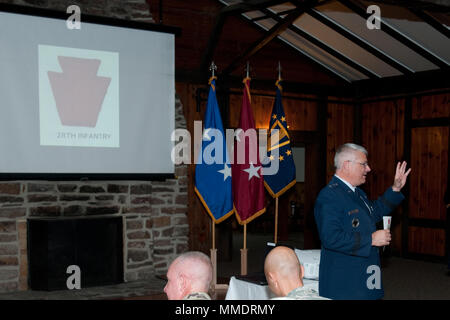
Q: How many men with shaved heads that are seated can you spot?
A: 2